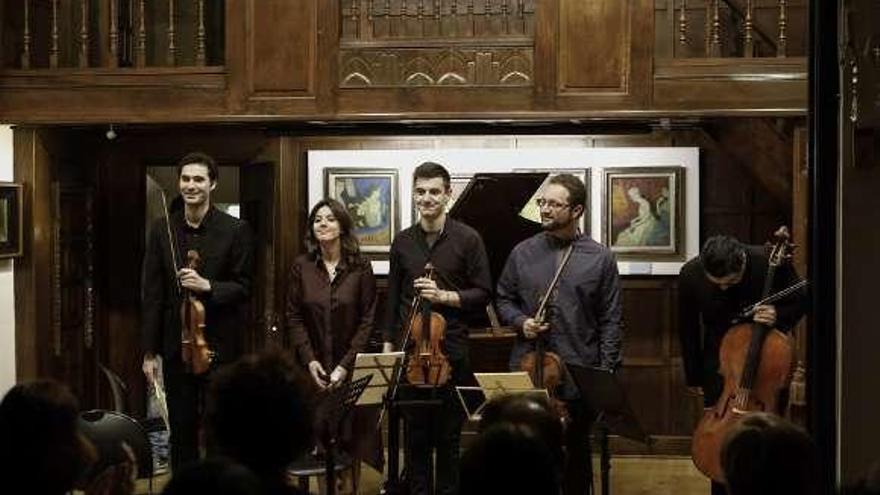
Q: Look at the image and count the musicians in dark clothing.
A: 5